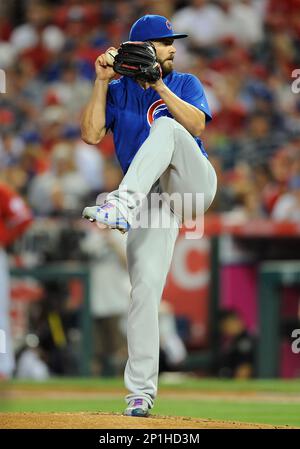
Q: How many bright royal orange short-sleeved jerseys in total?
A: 0